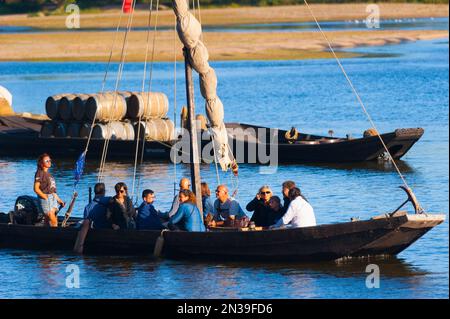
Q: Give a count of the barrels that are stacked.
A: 11